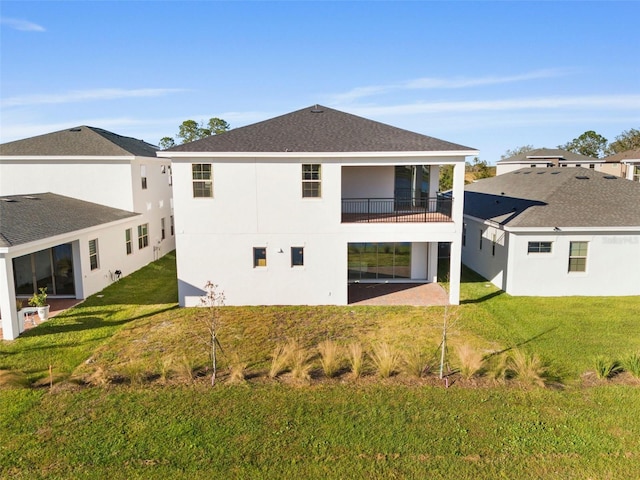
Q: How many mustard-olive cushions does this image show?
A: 0